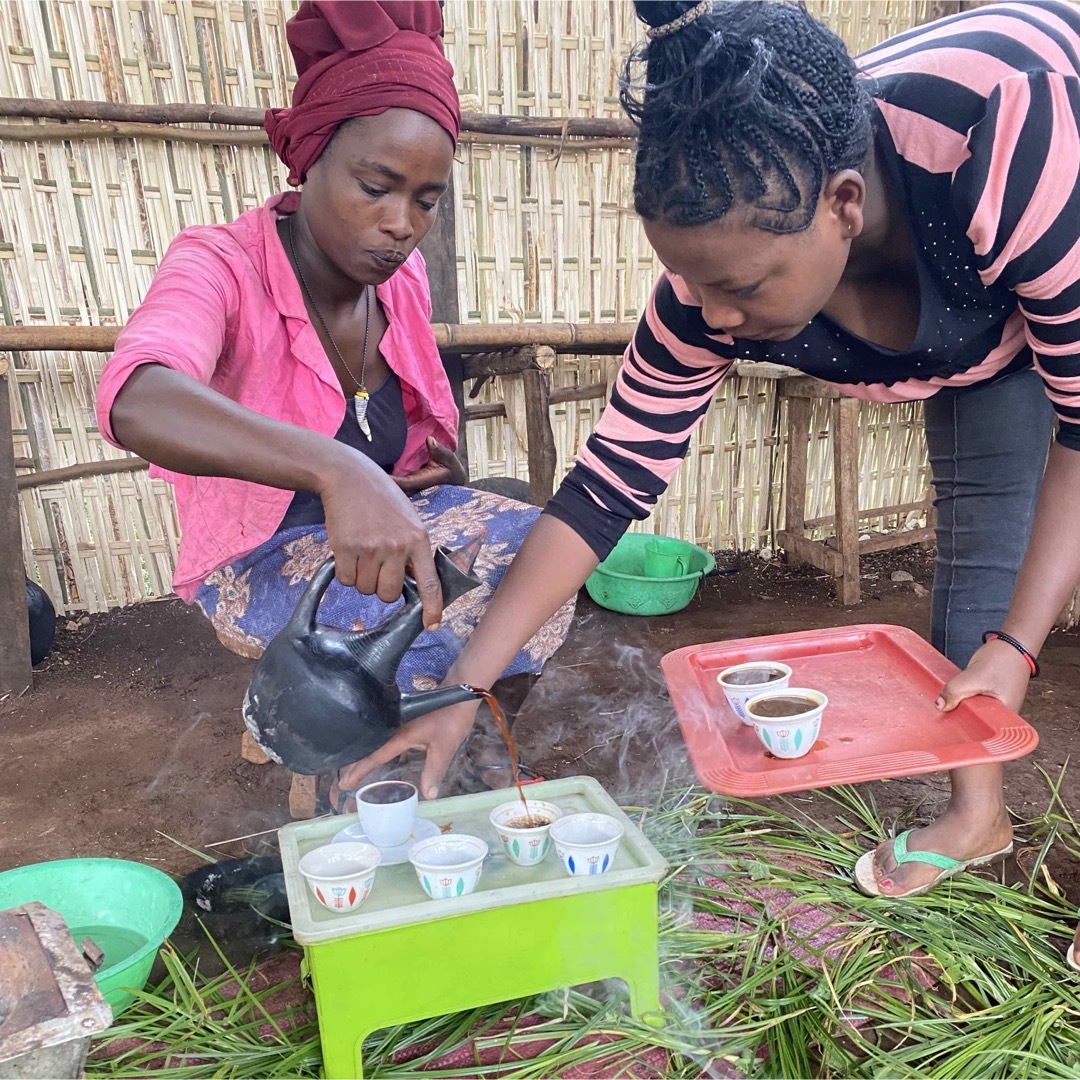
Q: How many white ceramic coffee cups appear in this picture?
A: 7